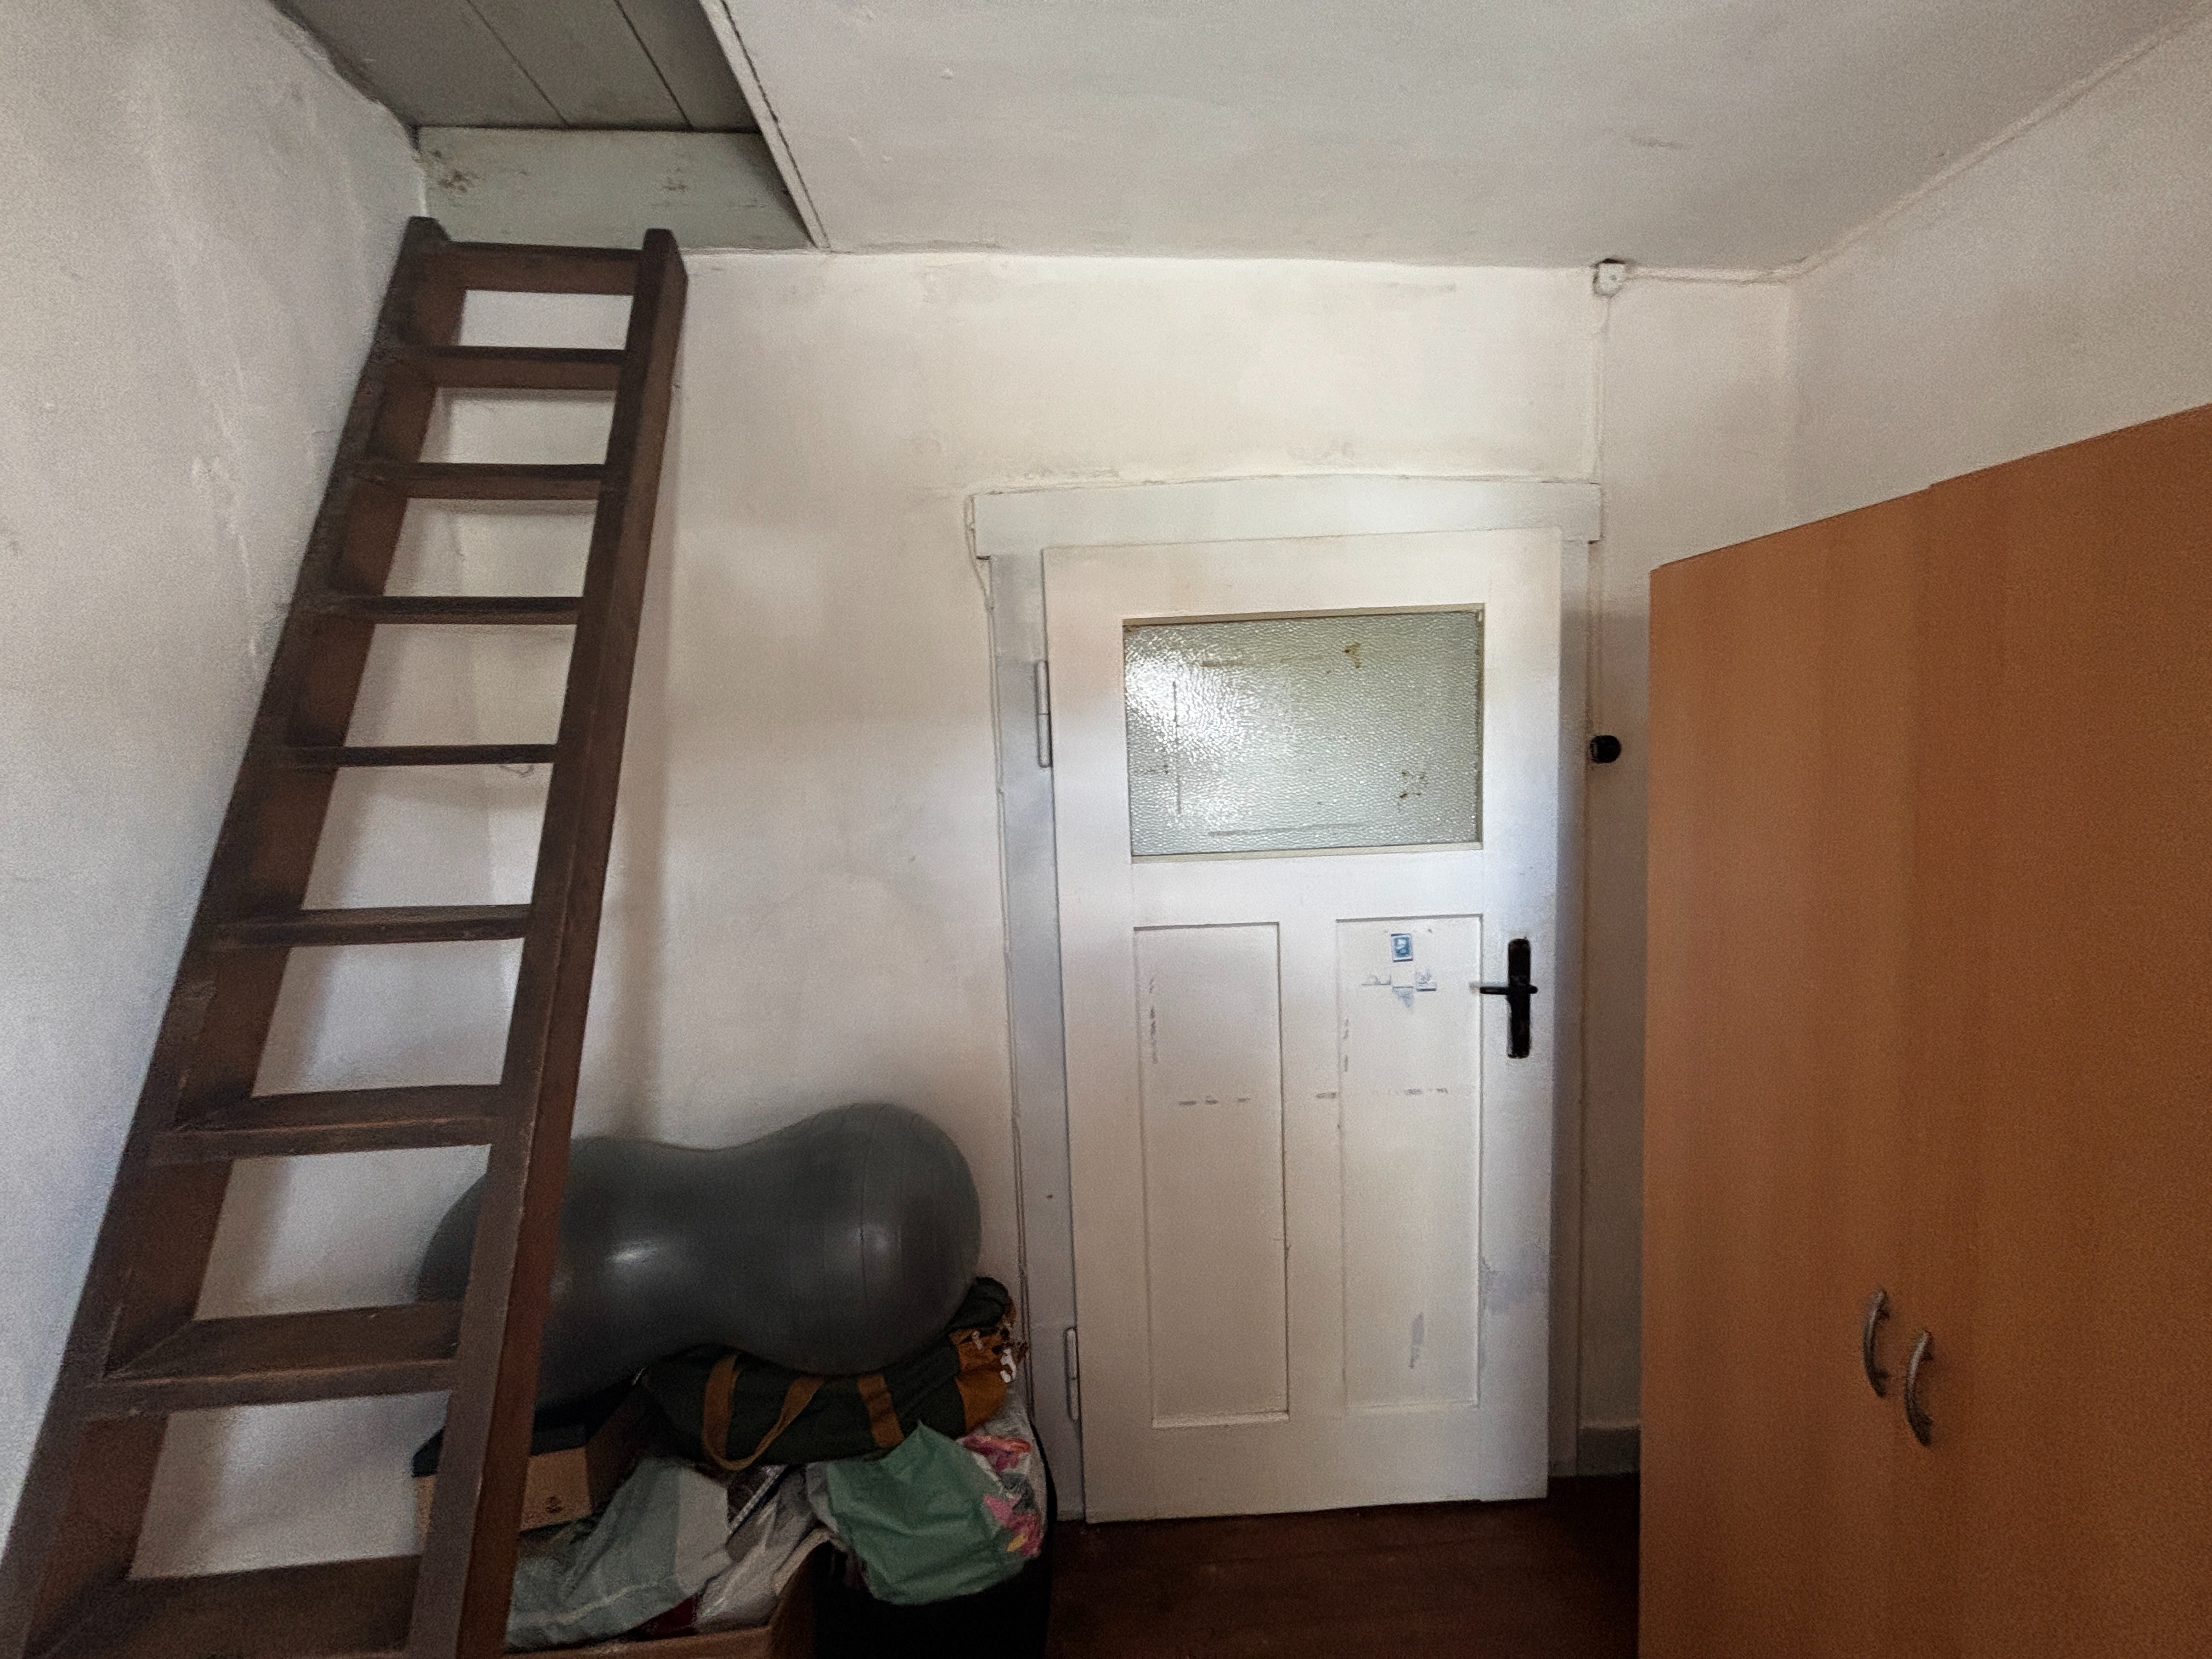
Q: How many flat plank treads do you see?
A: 9